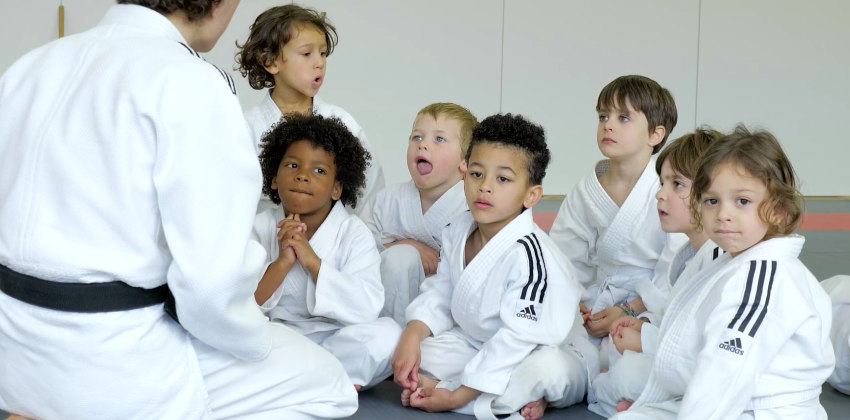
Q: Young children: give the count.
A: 7